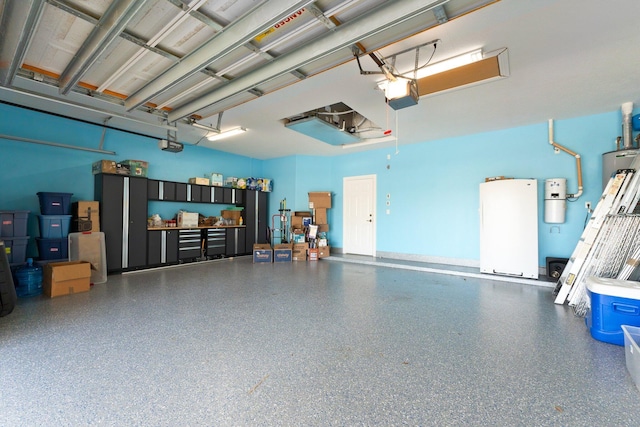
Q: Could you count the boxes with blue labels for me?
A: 2